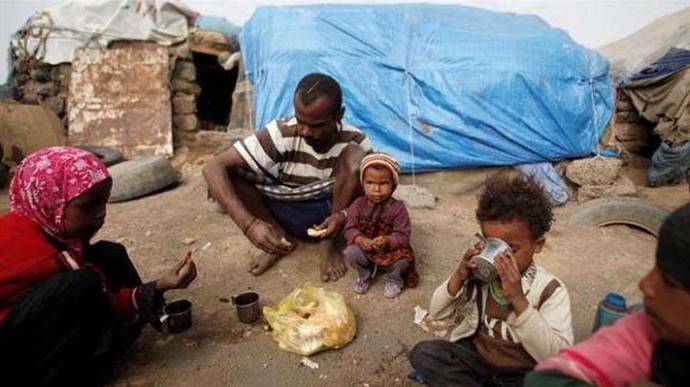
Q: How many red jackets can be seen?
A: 1